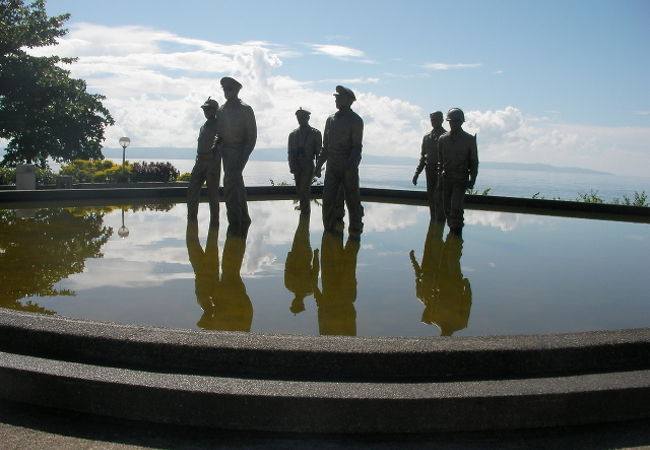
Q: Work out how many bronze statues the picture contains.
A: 6